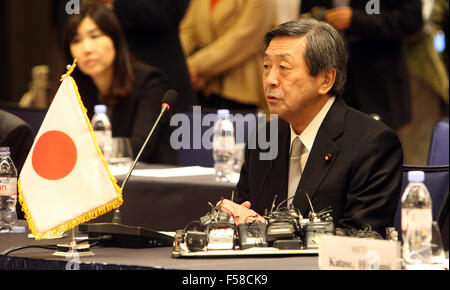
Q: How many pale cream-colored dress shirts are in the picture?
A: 1